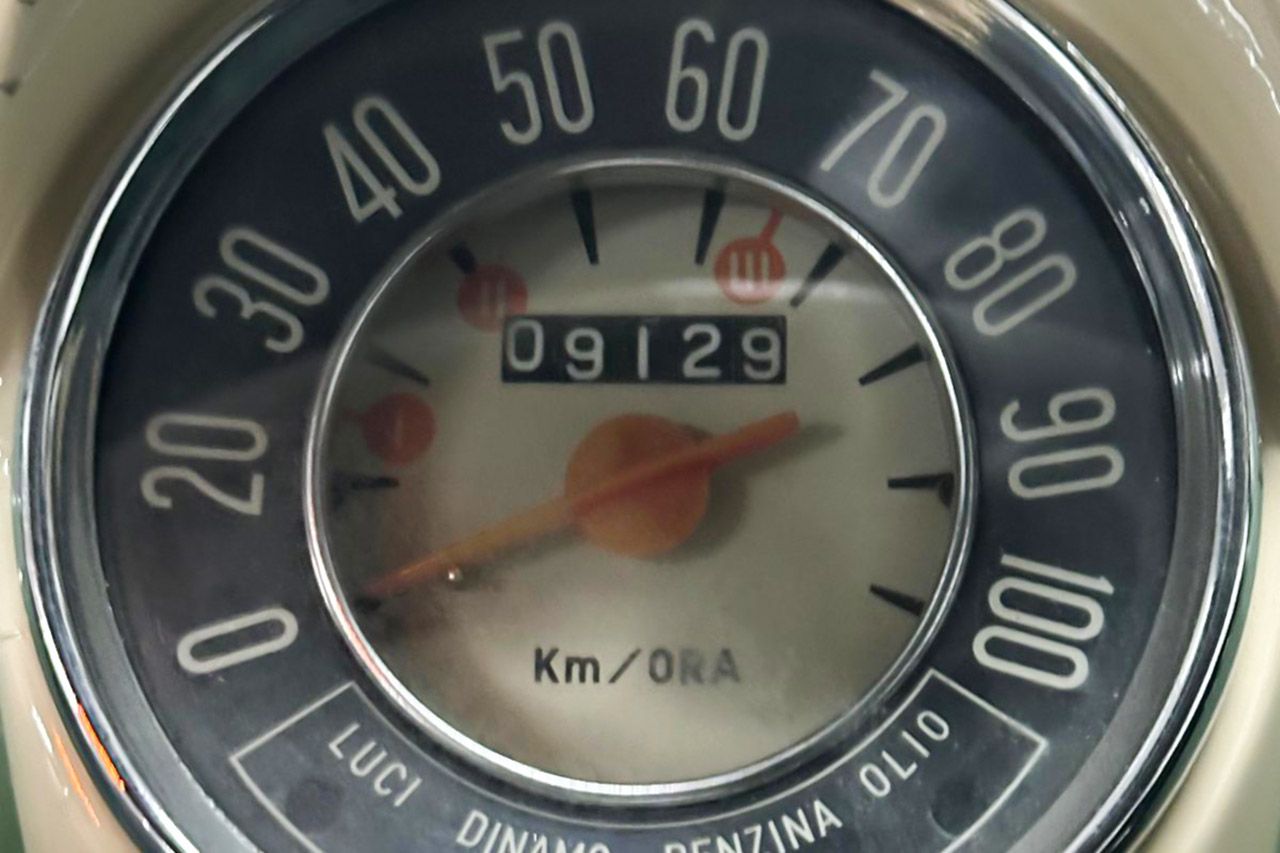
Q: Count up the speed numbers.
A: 10